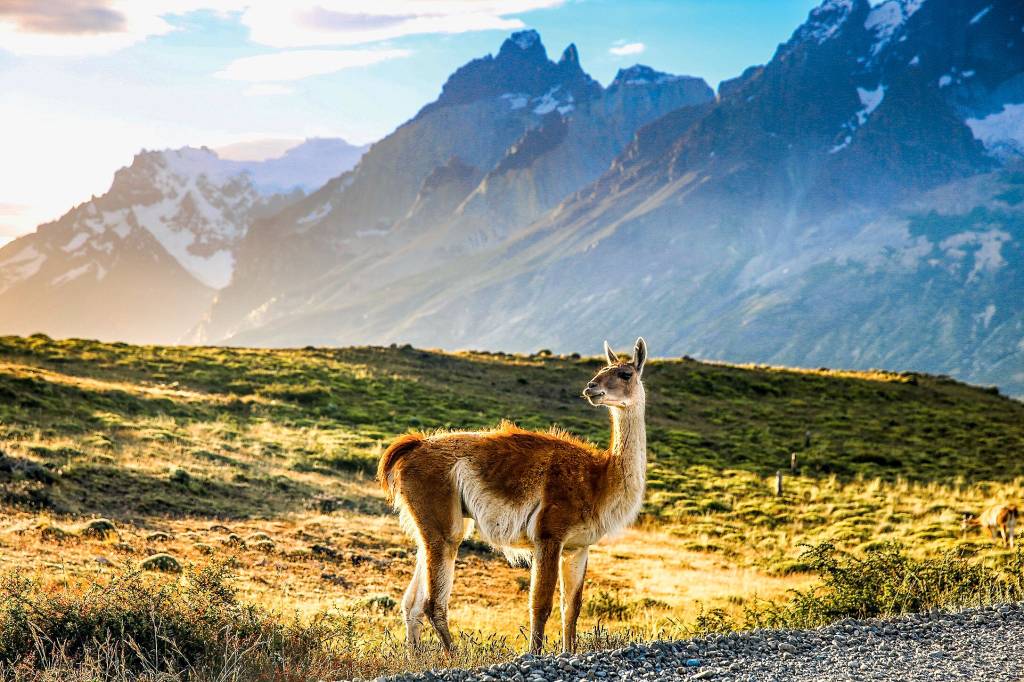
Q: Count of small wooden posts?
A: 3